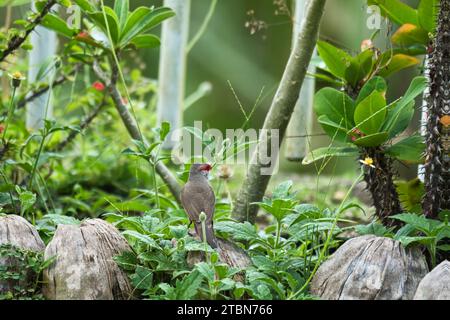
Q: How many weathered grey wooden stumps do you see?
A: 5